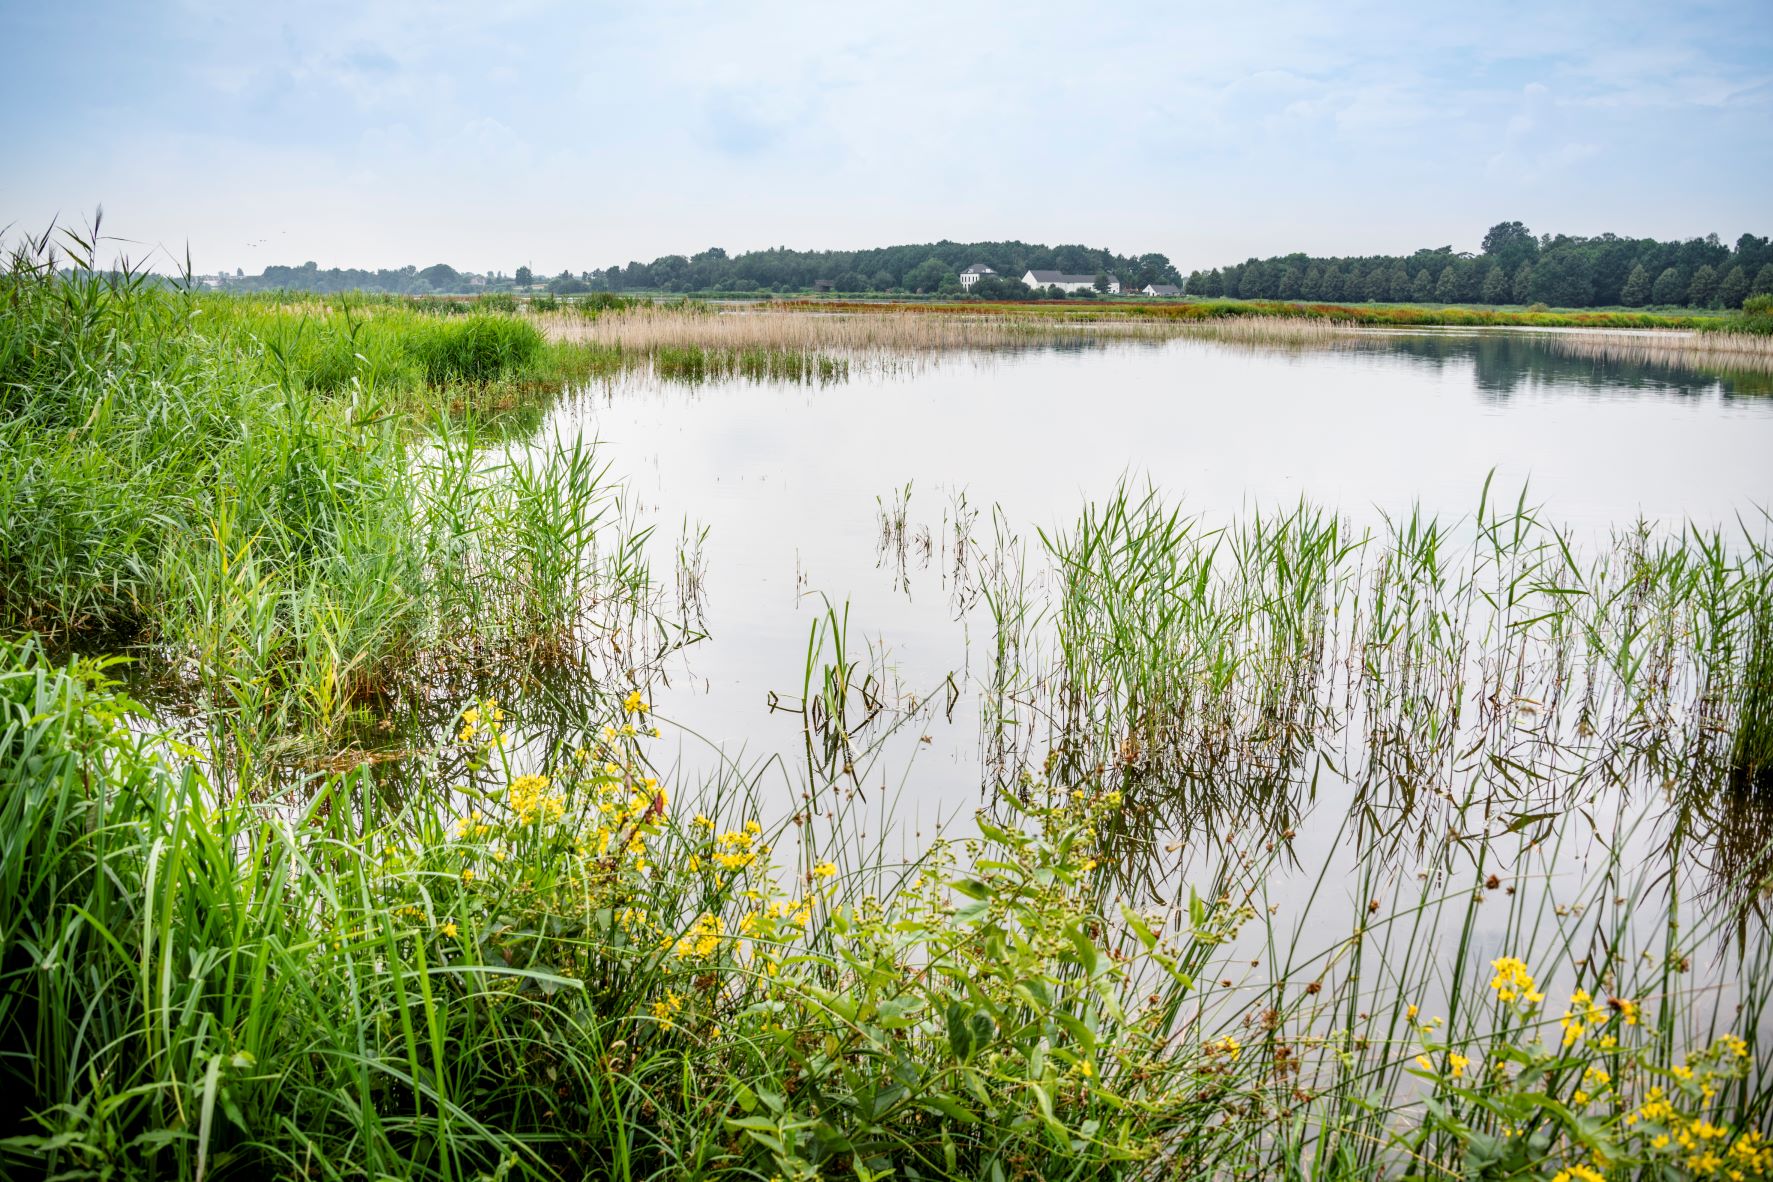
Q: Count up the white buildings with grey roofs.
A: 3